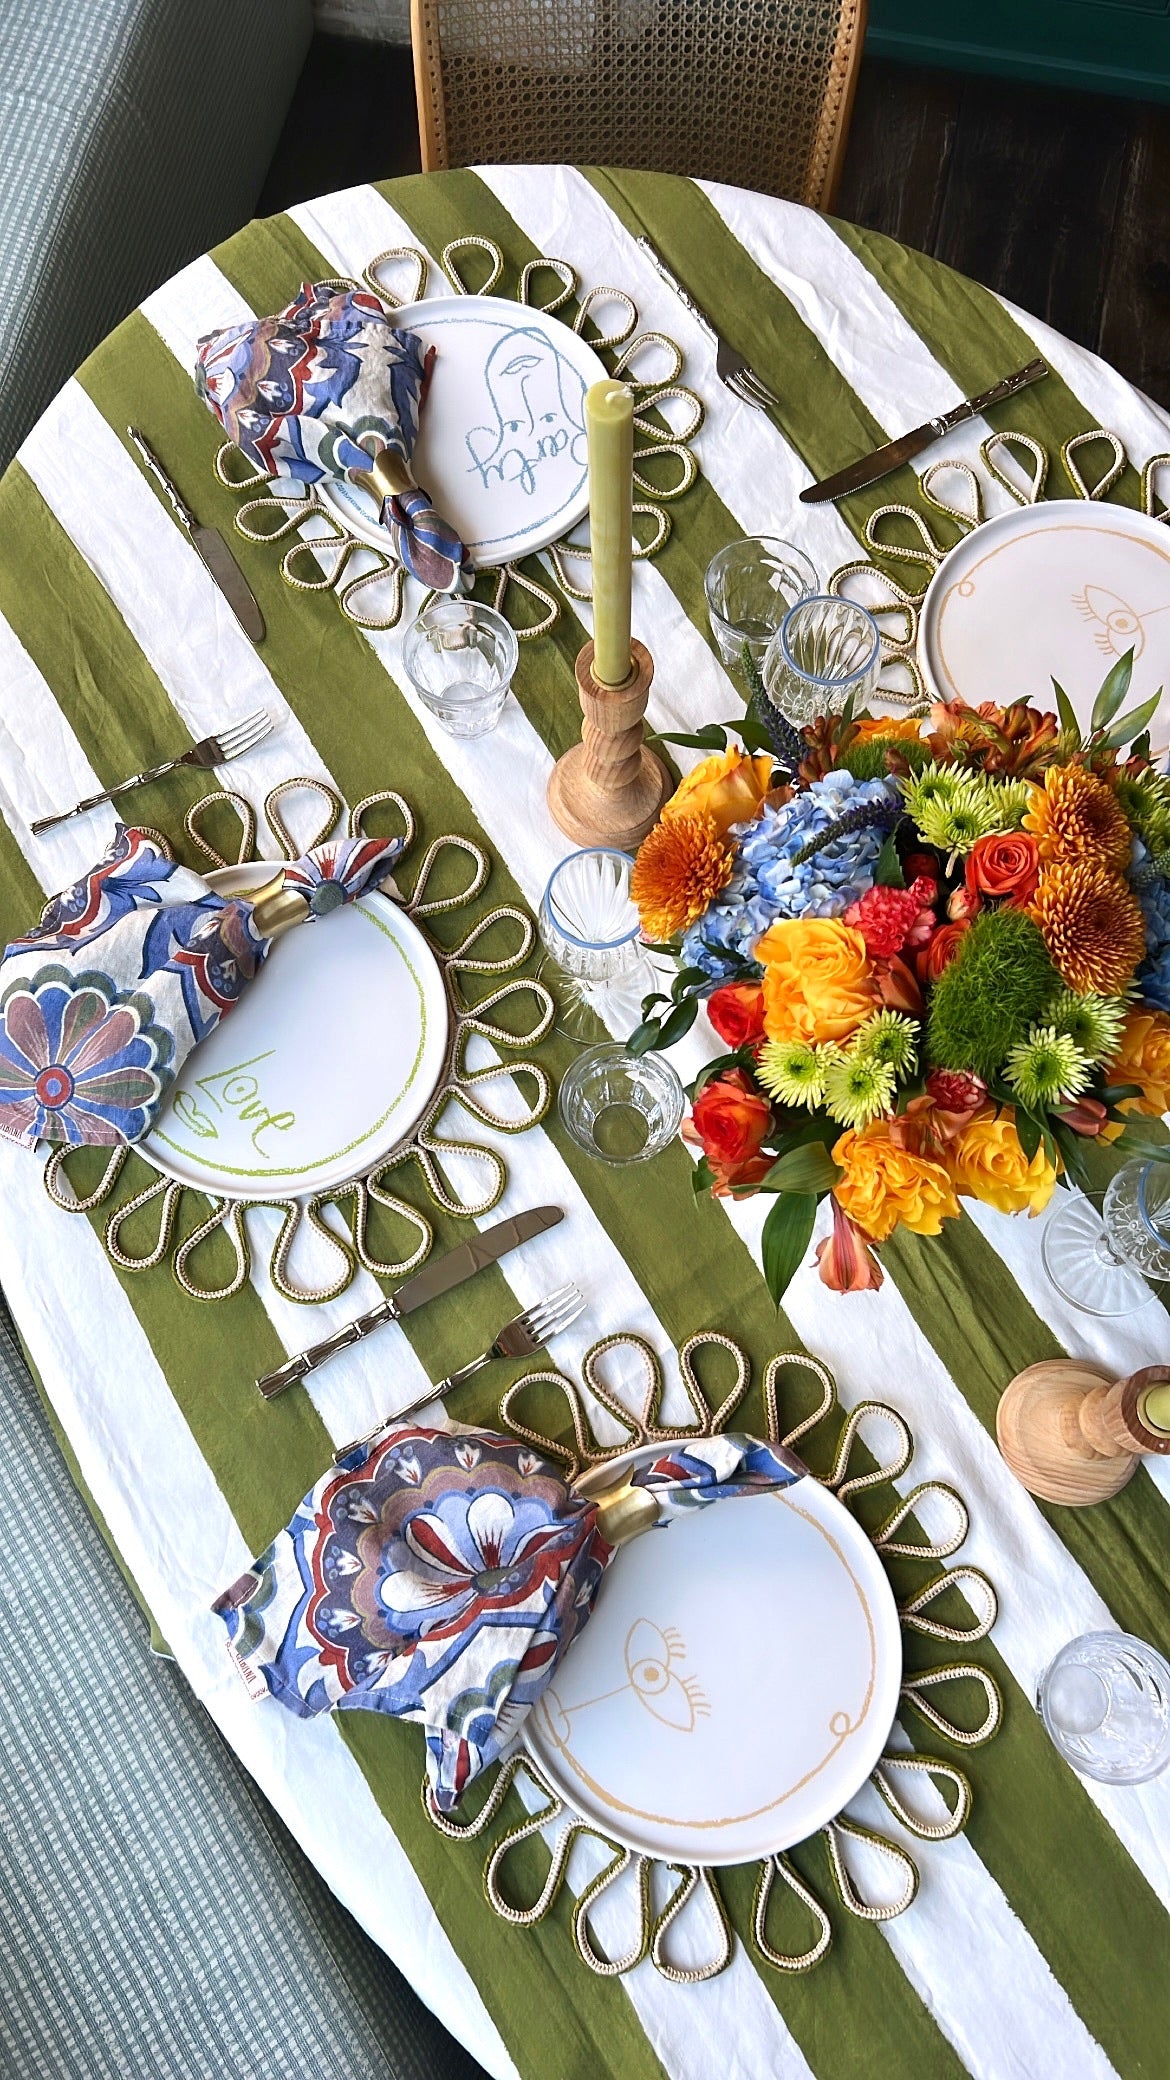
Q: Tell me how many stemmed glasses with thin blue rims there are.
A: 3